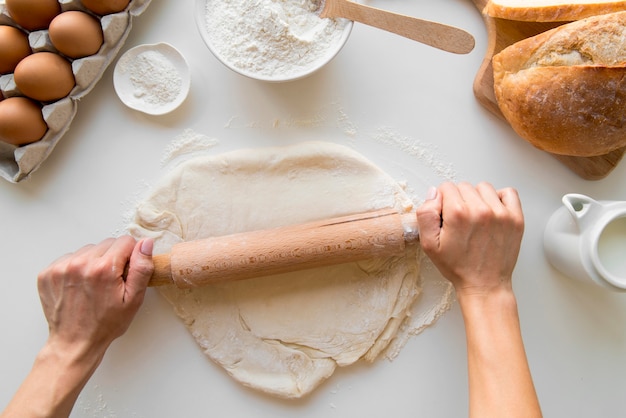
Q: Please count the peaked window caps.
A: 0